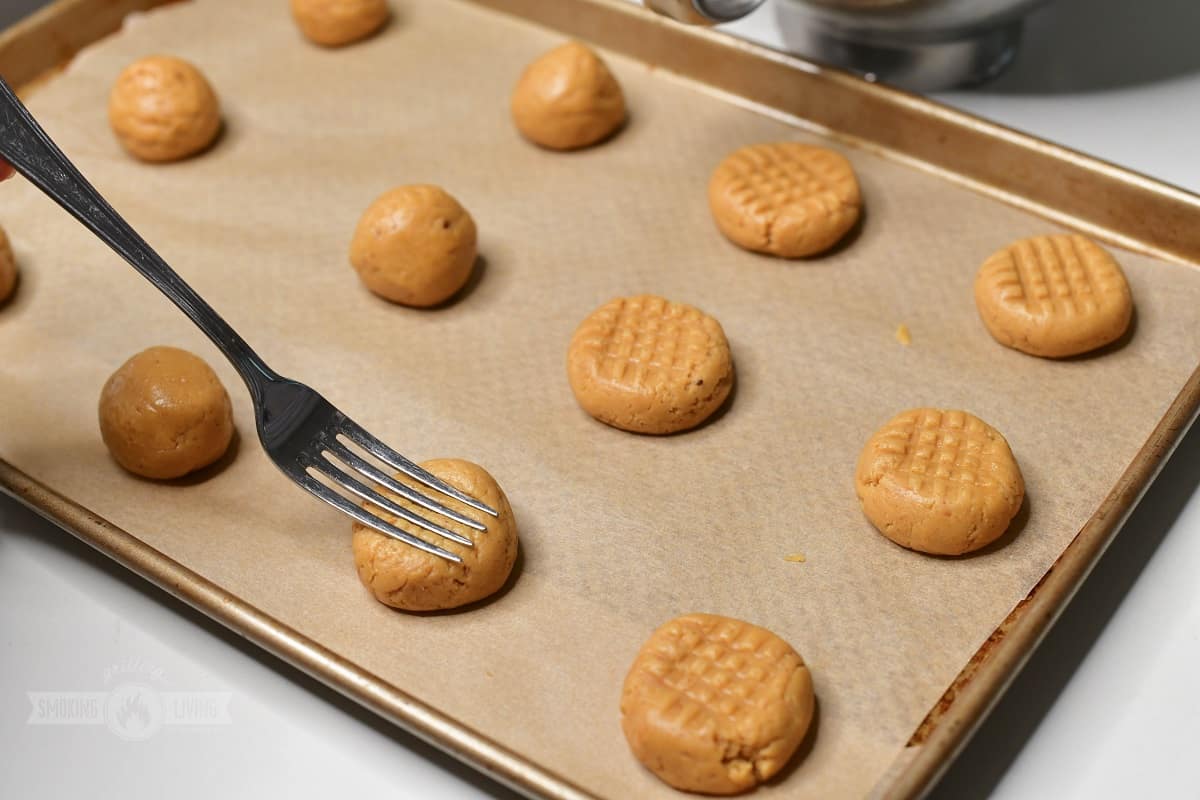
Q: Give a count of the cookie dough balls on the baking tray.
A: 12